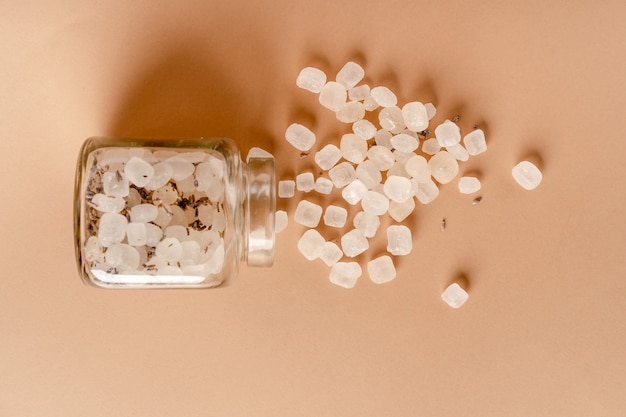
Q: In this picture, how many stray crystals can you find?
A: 2